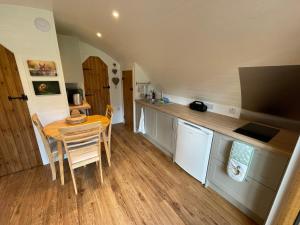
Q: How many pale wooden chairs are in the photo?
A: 3